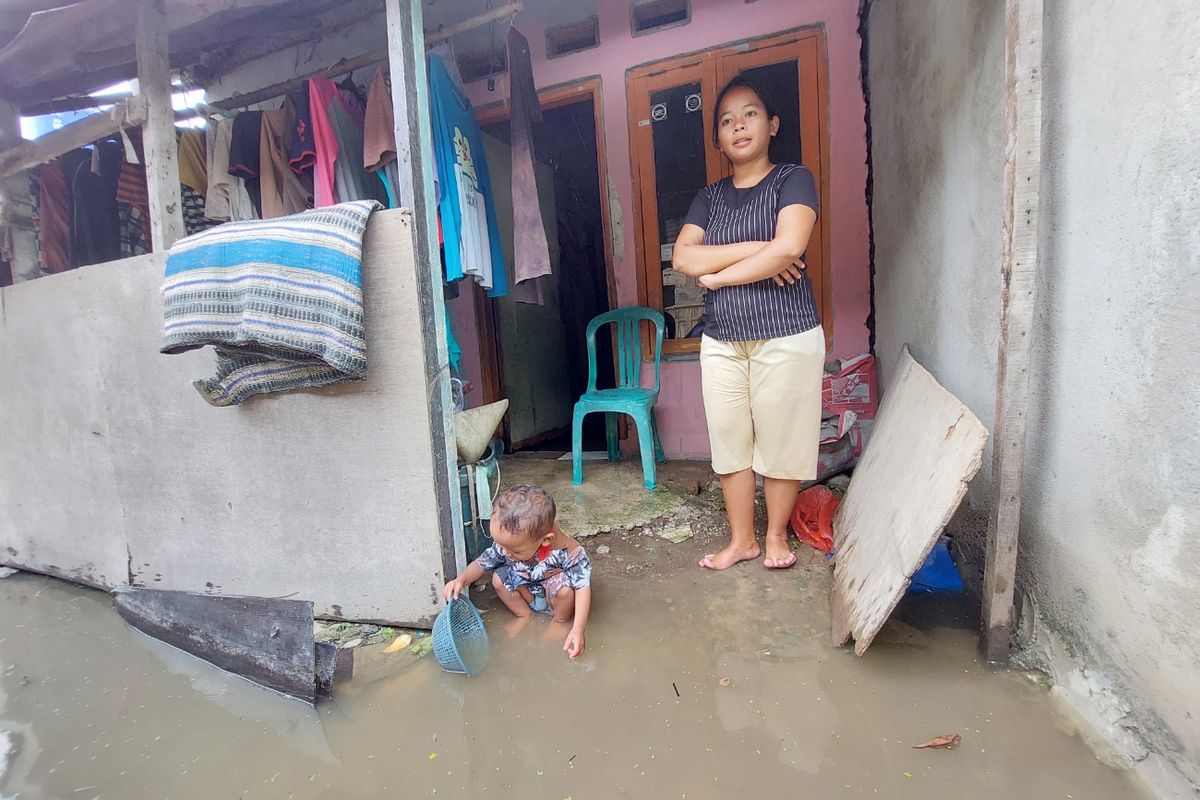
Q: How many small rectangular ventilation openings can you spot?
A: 3